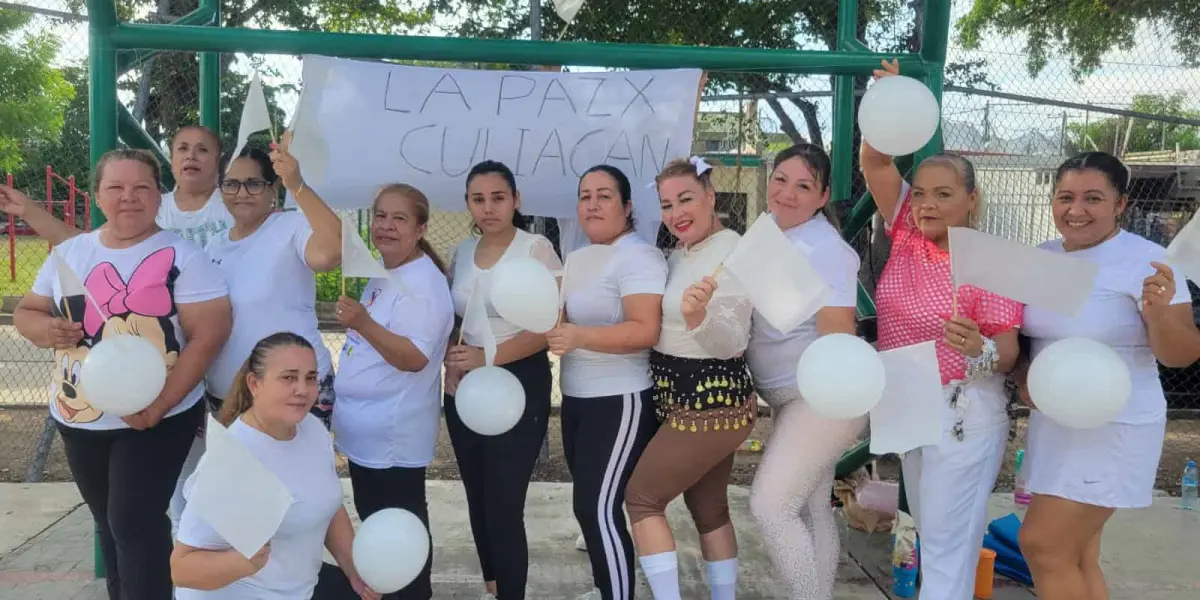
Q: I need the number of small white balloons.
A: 7